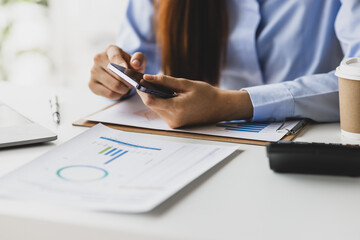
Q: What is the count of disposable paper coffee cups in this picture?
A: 1